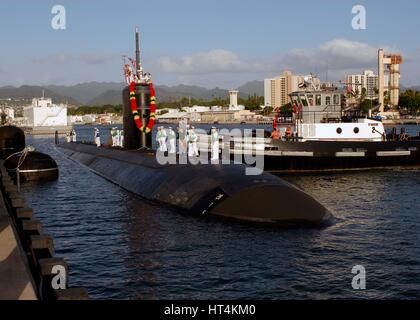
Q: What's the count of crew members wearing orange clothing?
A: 2